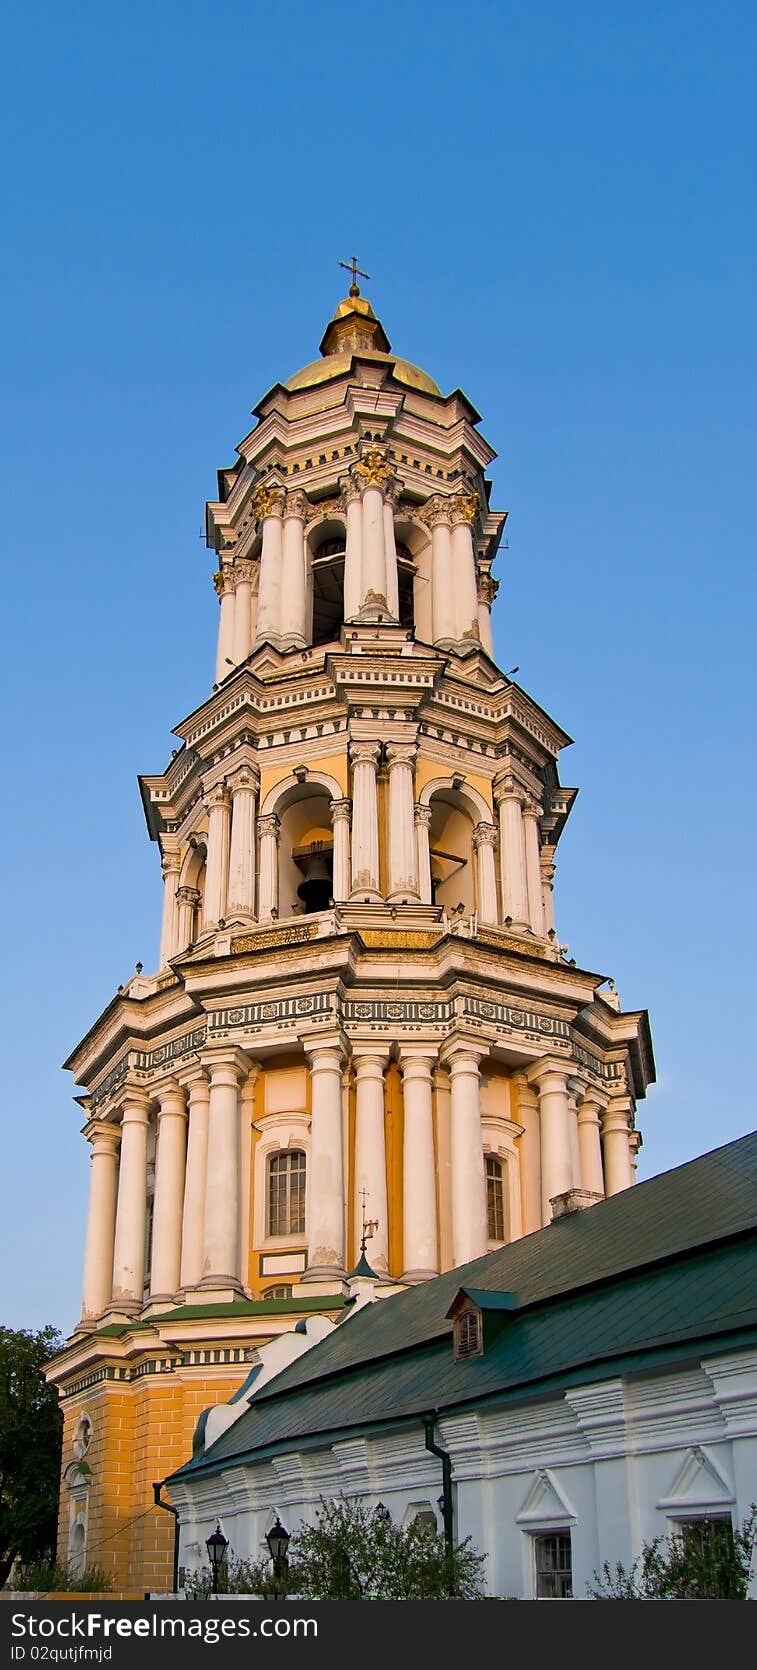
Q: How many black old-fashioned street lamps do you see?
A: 2